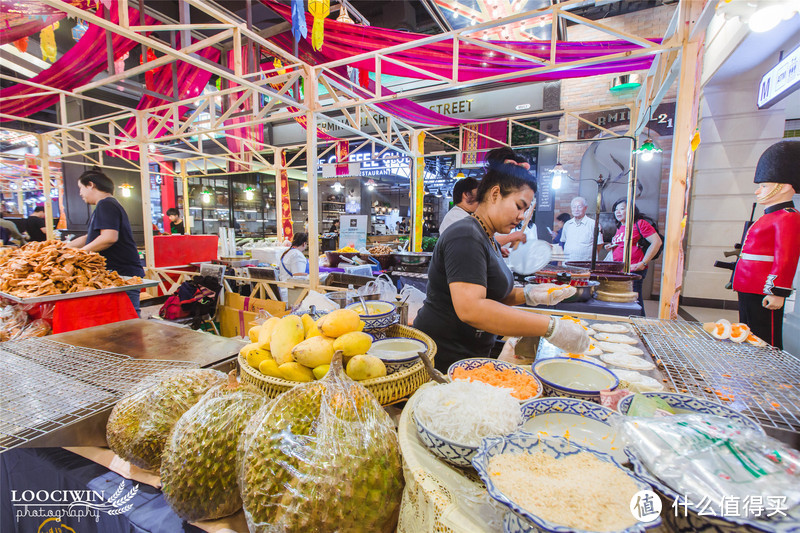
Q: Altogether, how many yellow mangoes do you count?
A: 15